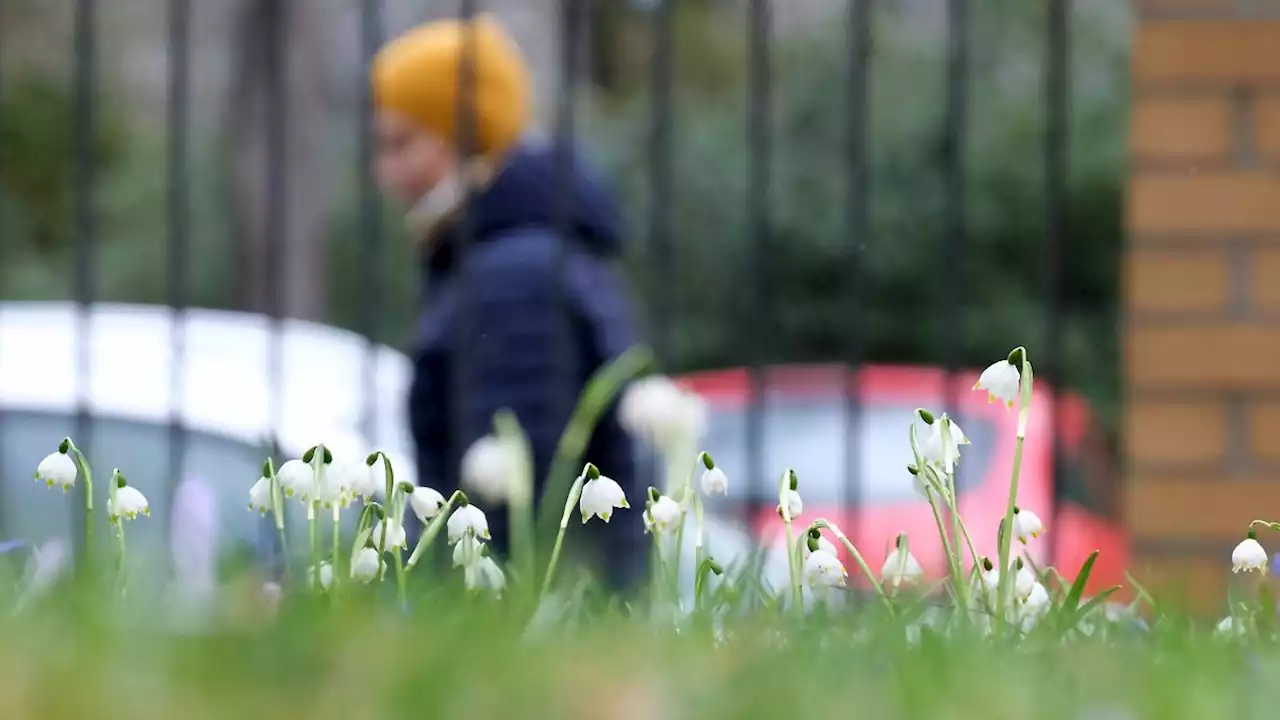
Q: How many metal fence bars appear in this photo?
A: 11